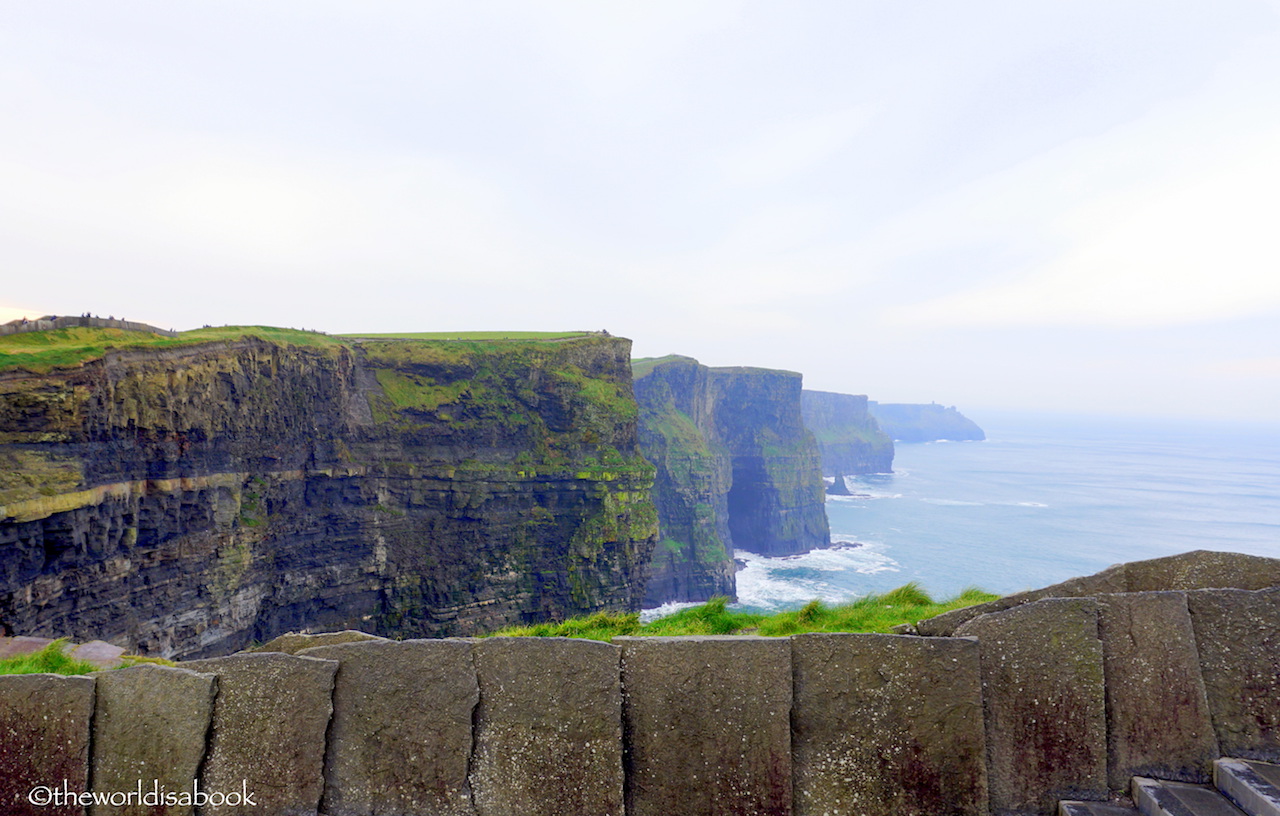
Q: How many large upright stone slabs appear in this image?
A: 10